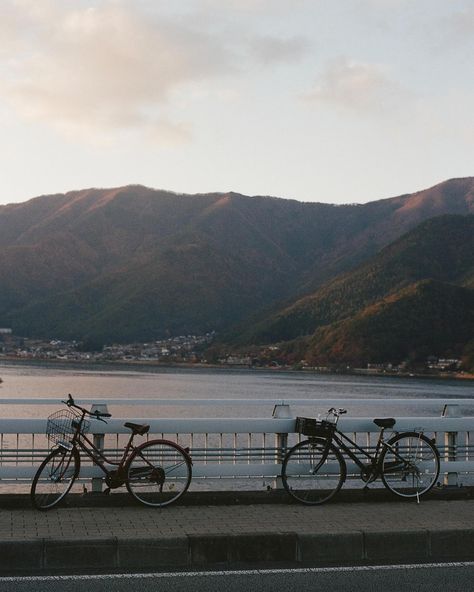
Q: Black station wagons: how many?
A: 0